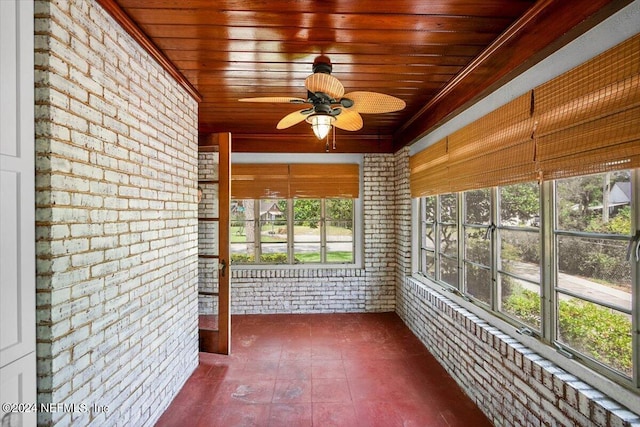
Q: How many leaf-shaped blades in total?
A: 5